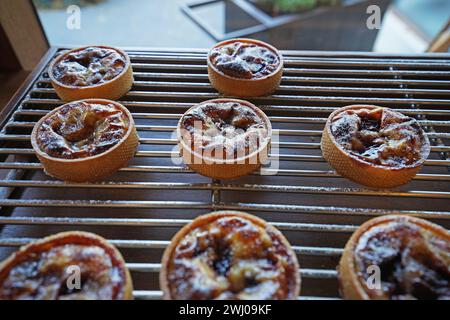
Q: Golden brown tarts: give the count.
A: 8